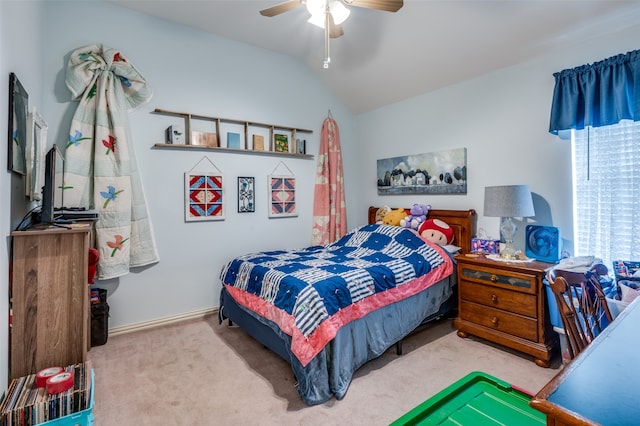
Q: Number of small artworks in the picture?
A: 3